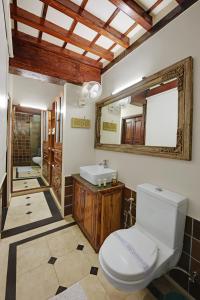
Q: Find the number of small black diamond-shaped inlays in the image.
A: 9